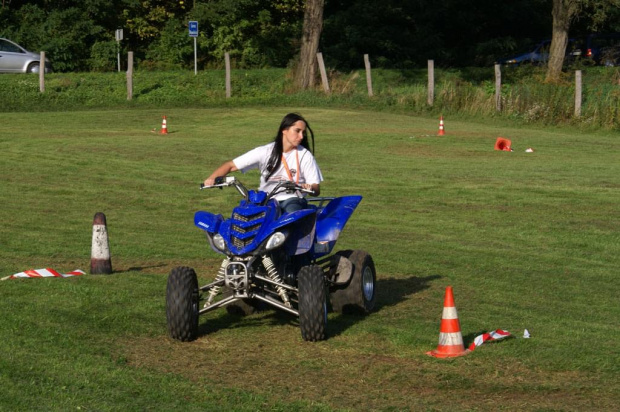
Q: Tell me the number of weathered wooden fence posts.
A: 8